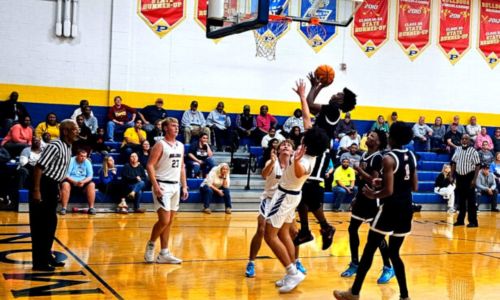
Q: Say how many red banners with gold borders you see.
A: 6